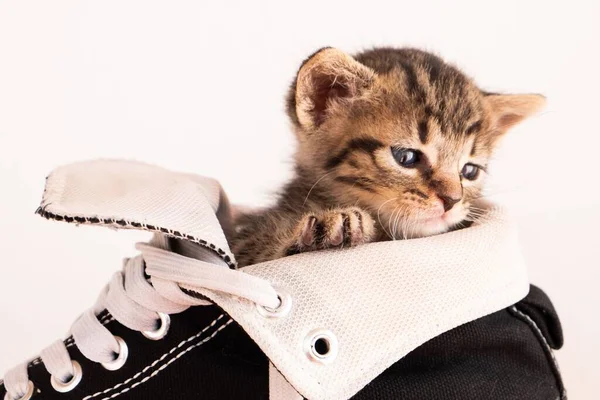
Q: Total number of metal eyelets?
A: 6